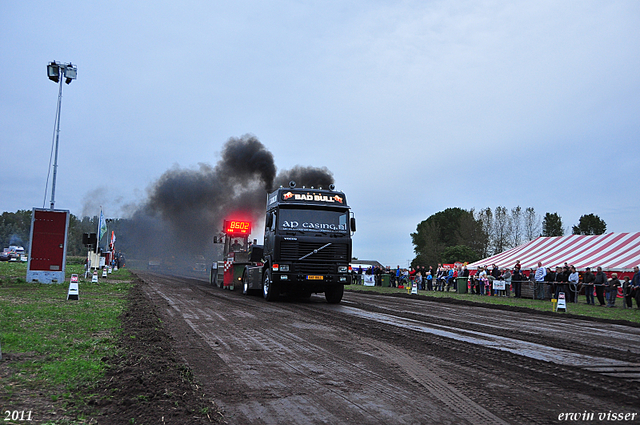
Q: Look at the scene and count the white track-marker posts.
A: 7